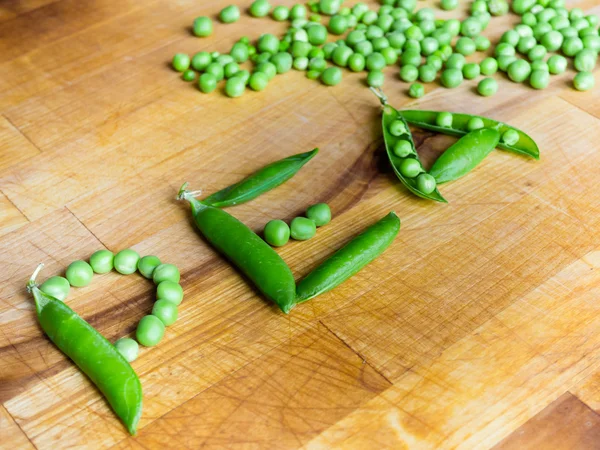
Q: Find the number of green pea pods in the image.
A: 7